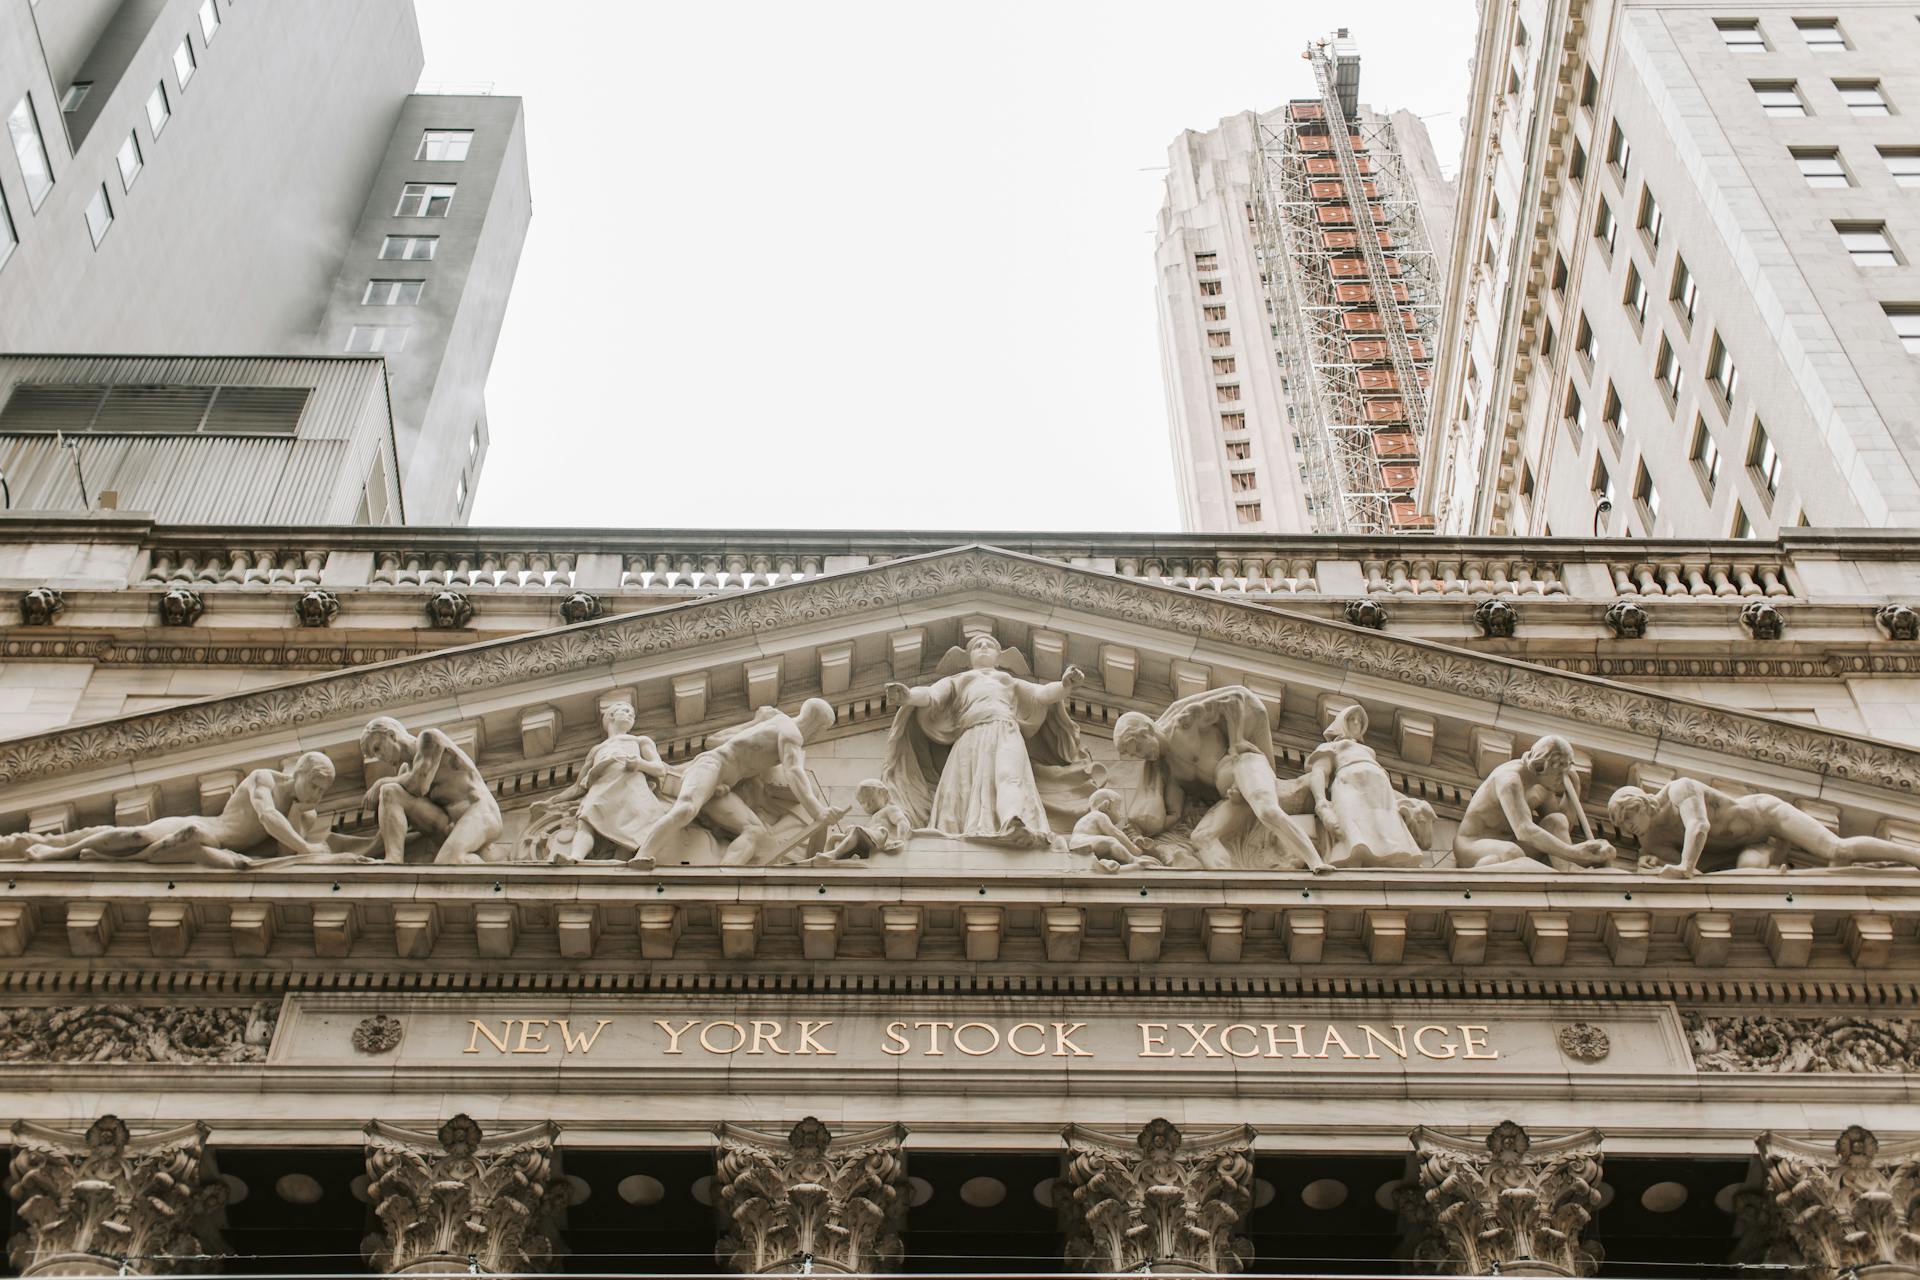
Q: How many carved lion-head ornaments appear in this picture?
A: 10